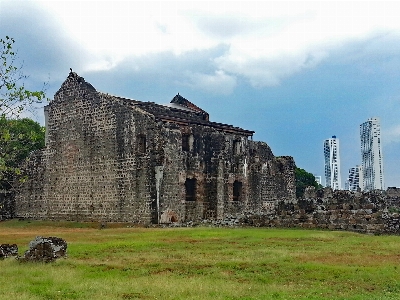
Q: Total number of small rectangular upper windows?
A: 3